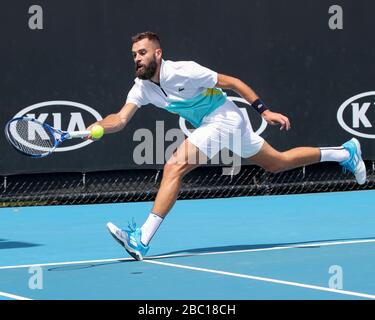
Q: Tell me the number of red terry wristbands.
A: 0